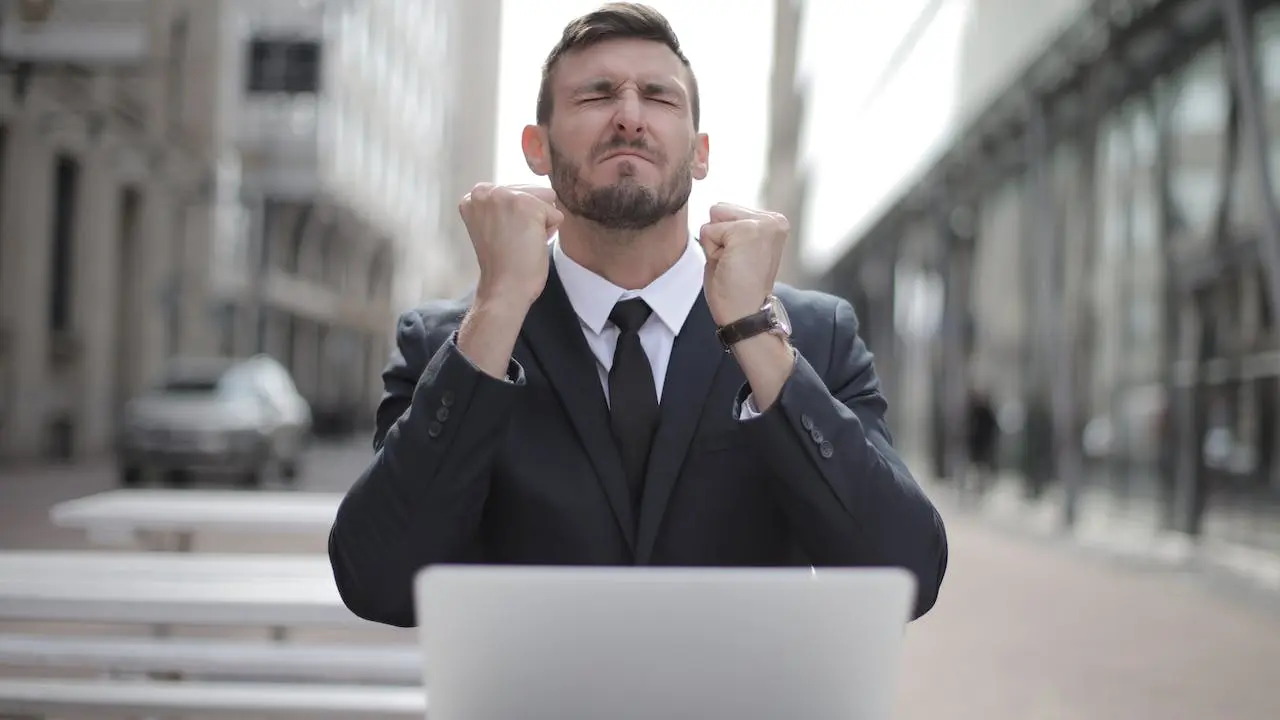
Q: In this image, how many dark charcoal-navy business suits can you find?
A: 1